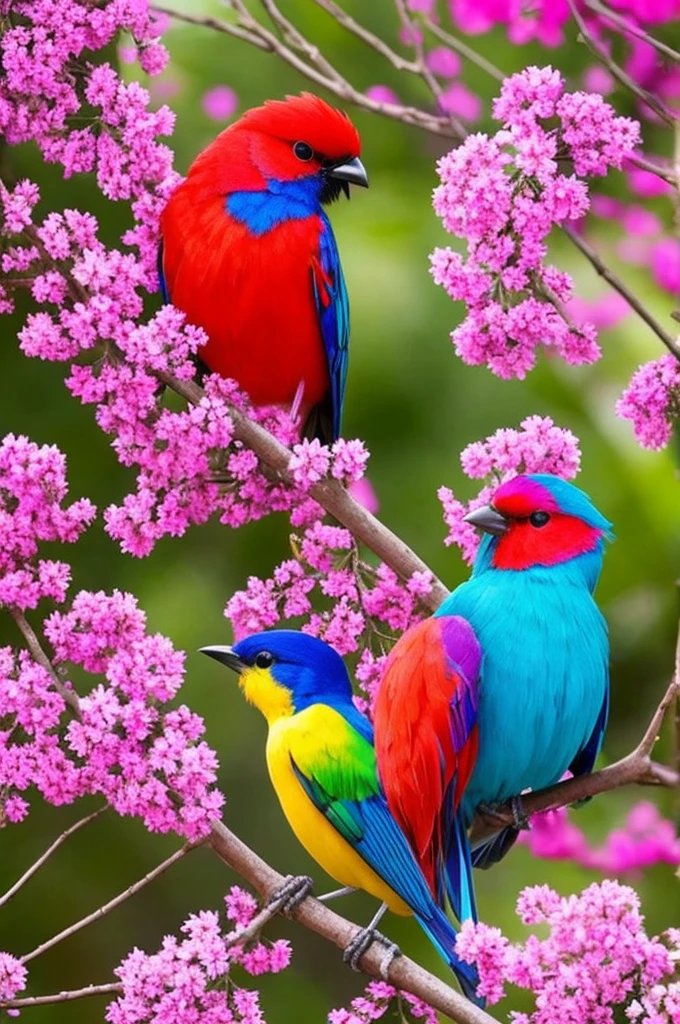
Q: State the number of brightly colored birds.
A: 3